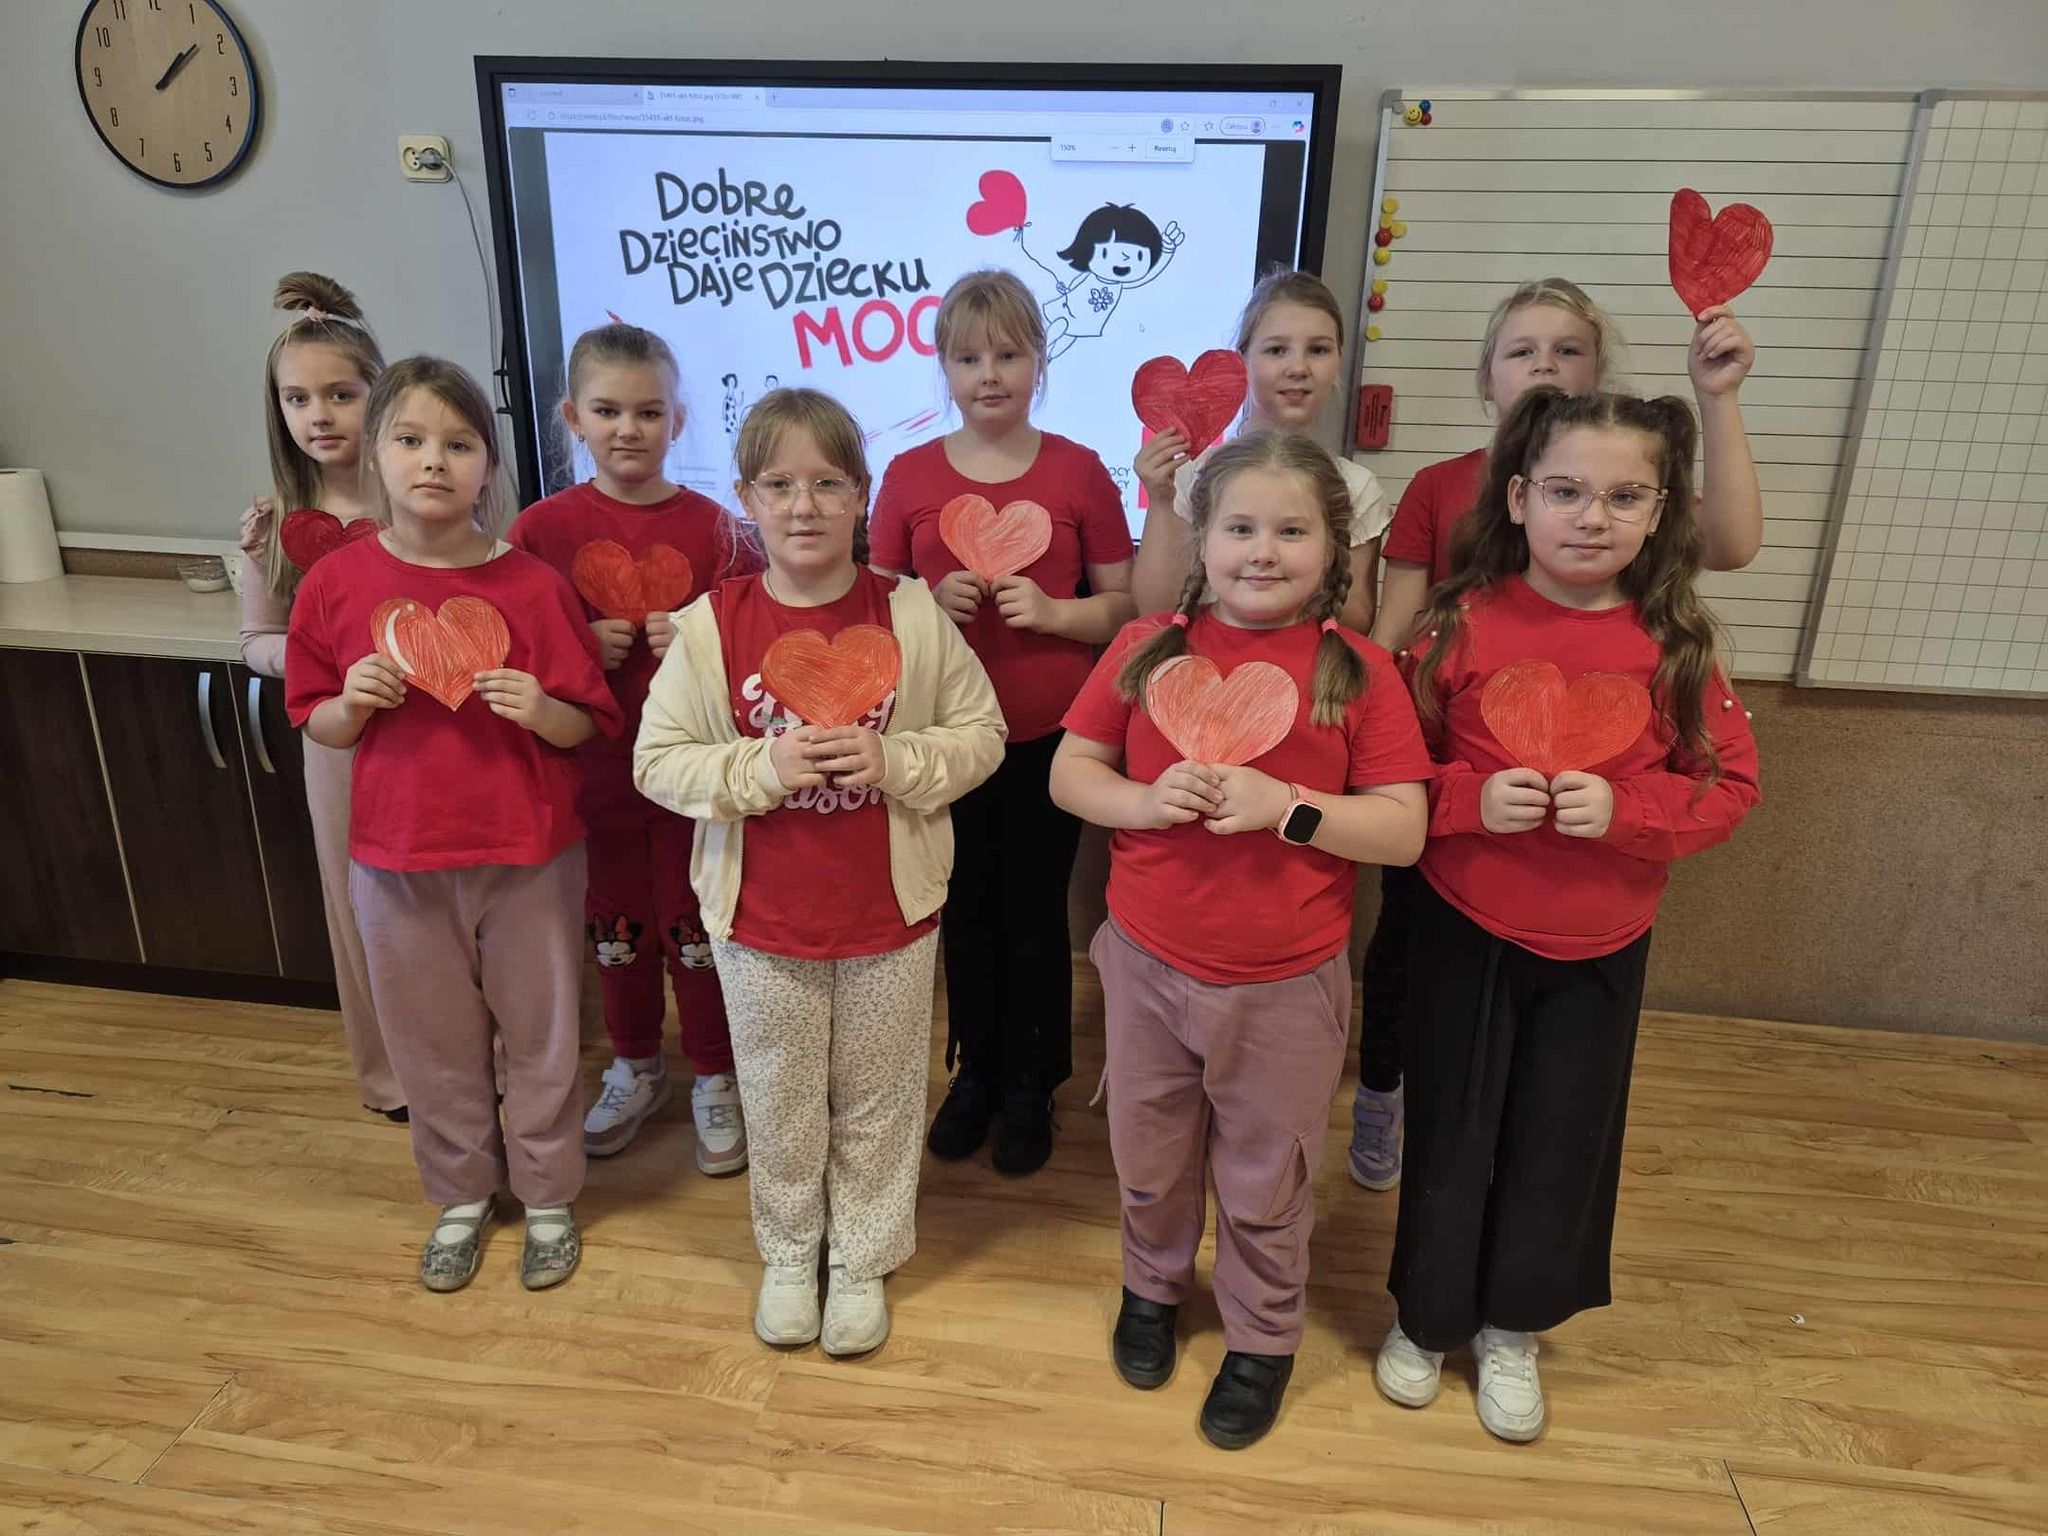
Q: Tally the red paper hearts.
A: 9